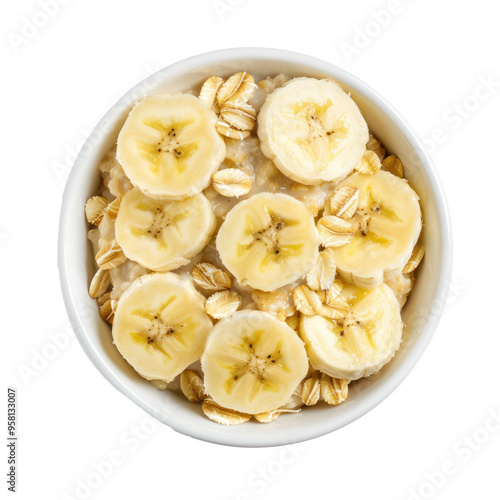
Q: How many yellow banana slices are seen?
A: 8